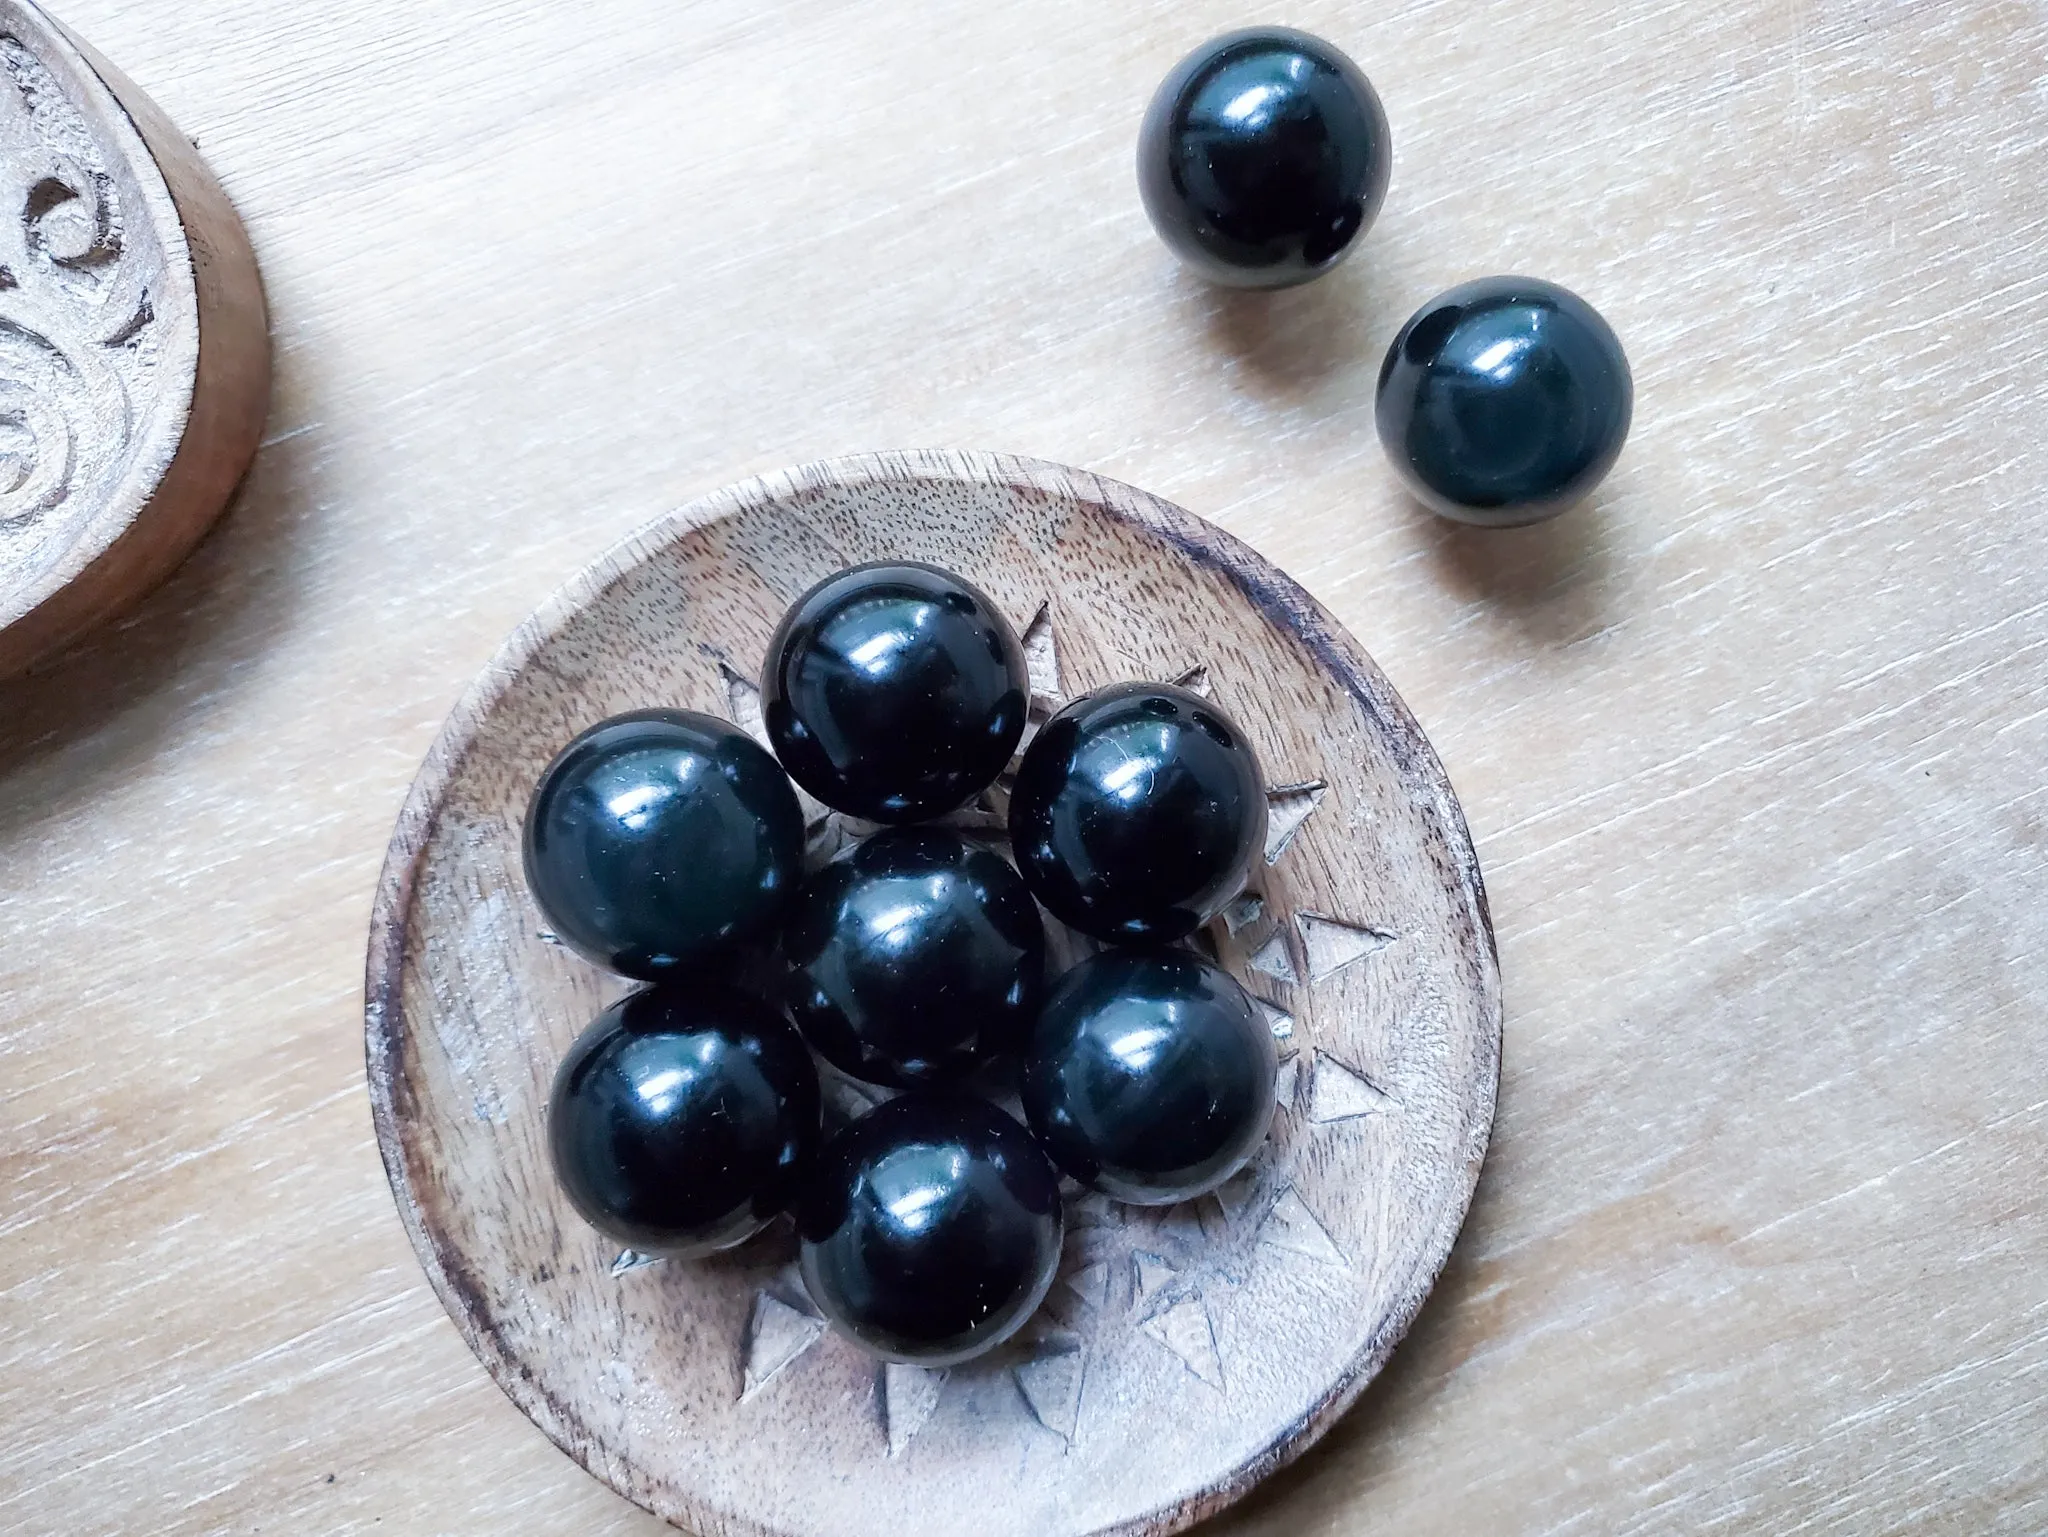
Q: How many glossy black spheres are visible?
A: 9